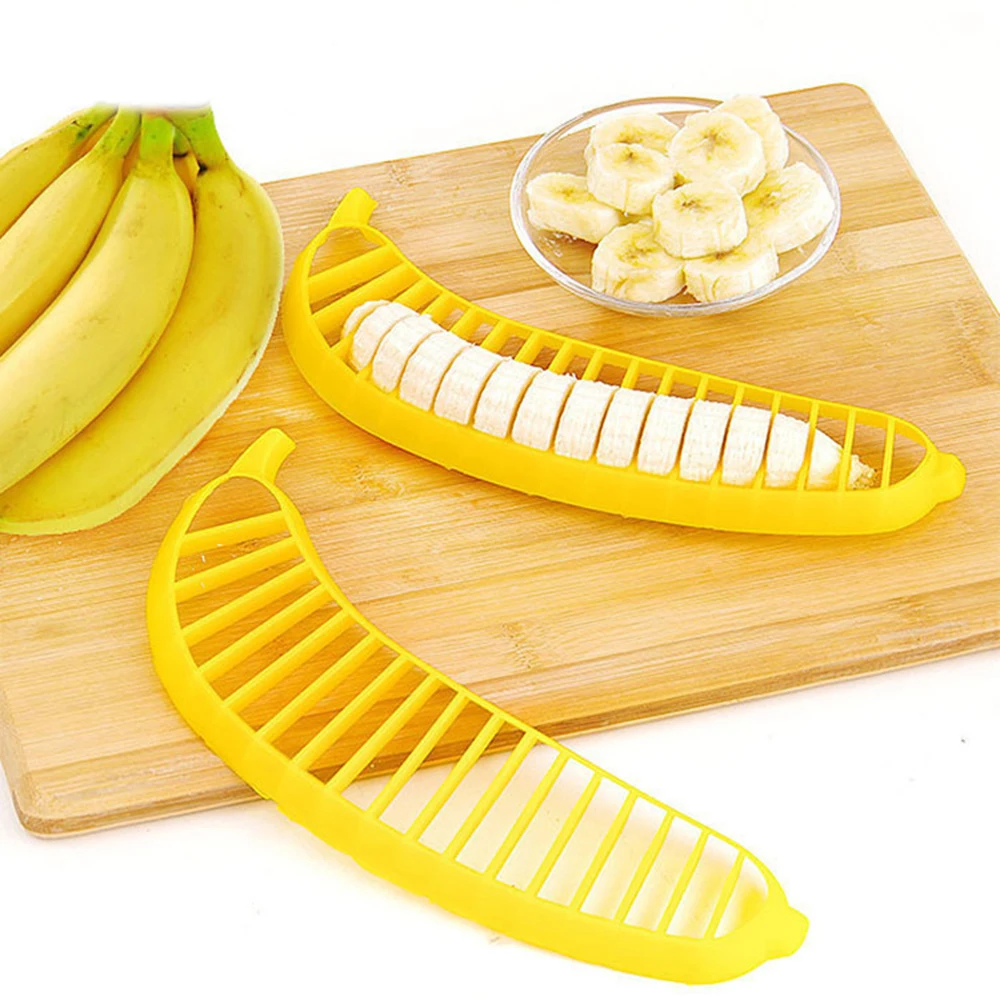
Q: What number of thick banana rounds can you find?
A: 9